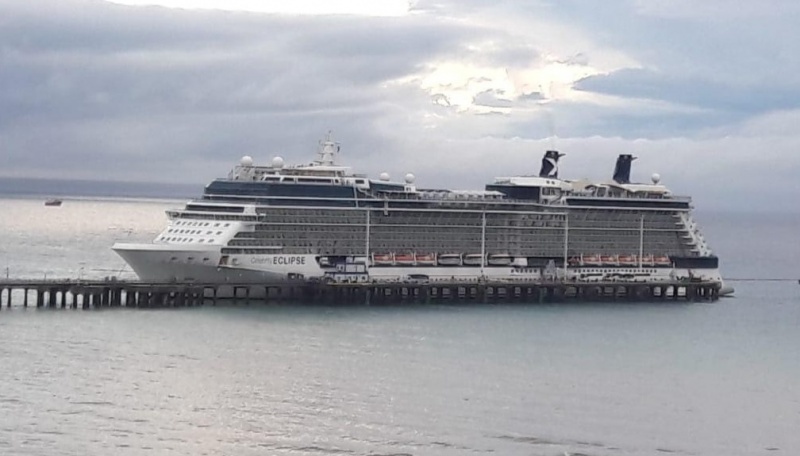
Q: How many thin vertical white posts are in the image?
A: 4